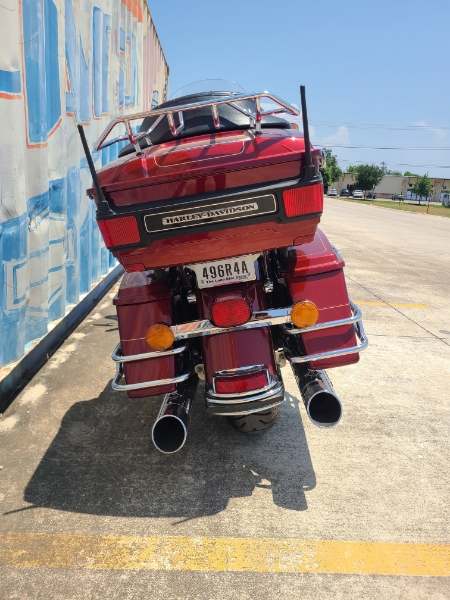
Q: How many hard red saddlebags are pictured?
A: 2